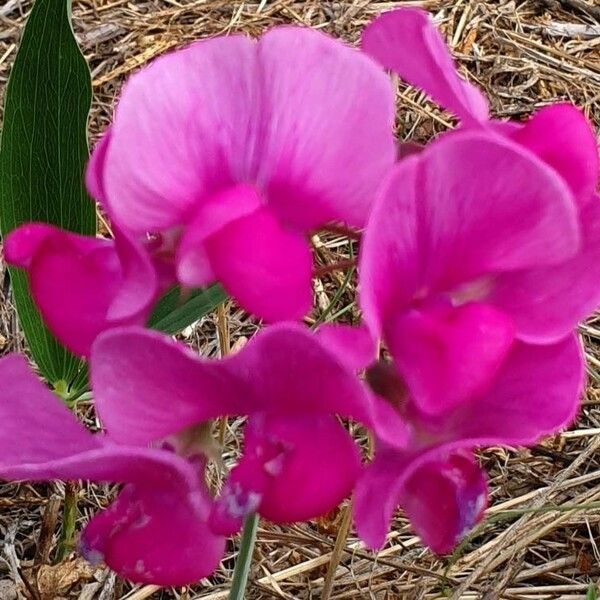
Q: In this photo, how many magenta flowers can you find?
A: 7